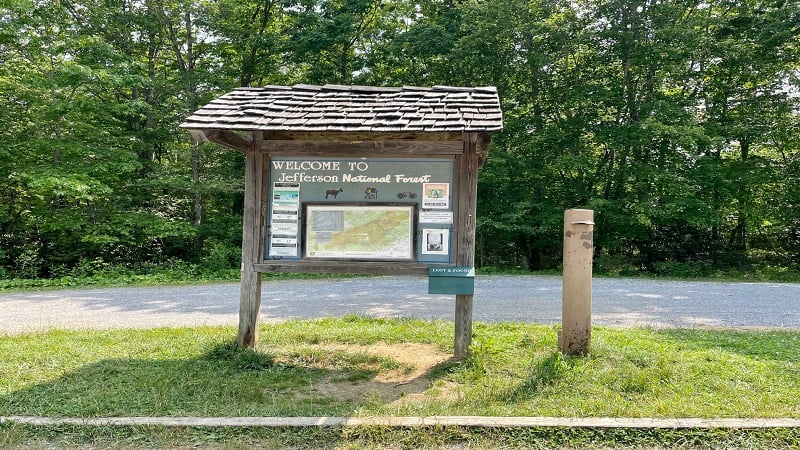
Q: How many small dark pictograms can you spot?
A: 3